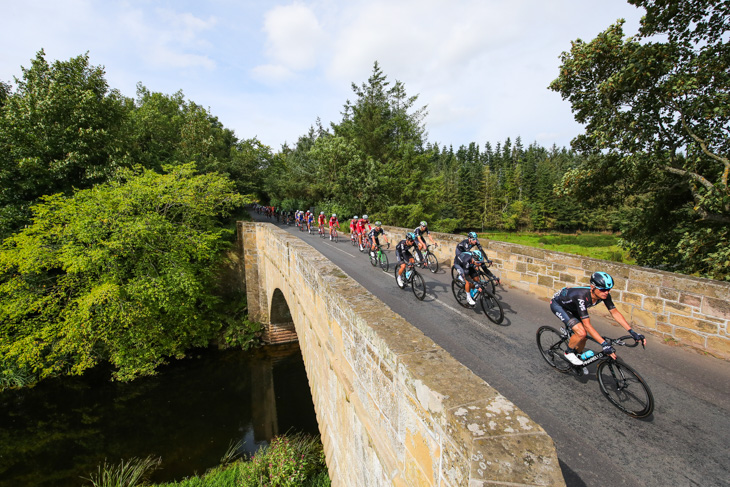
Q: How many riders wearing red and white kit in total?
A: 5